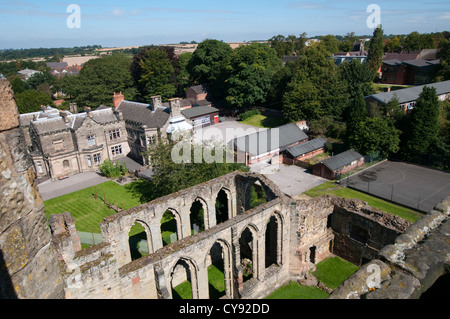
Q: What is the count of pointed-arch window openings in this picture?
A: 9